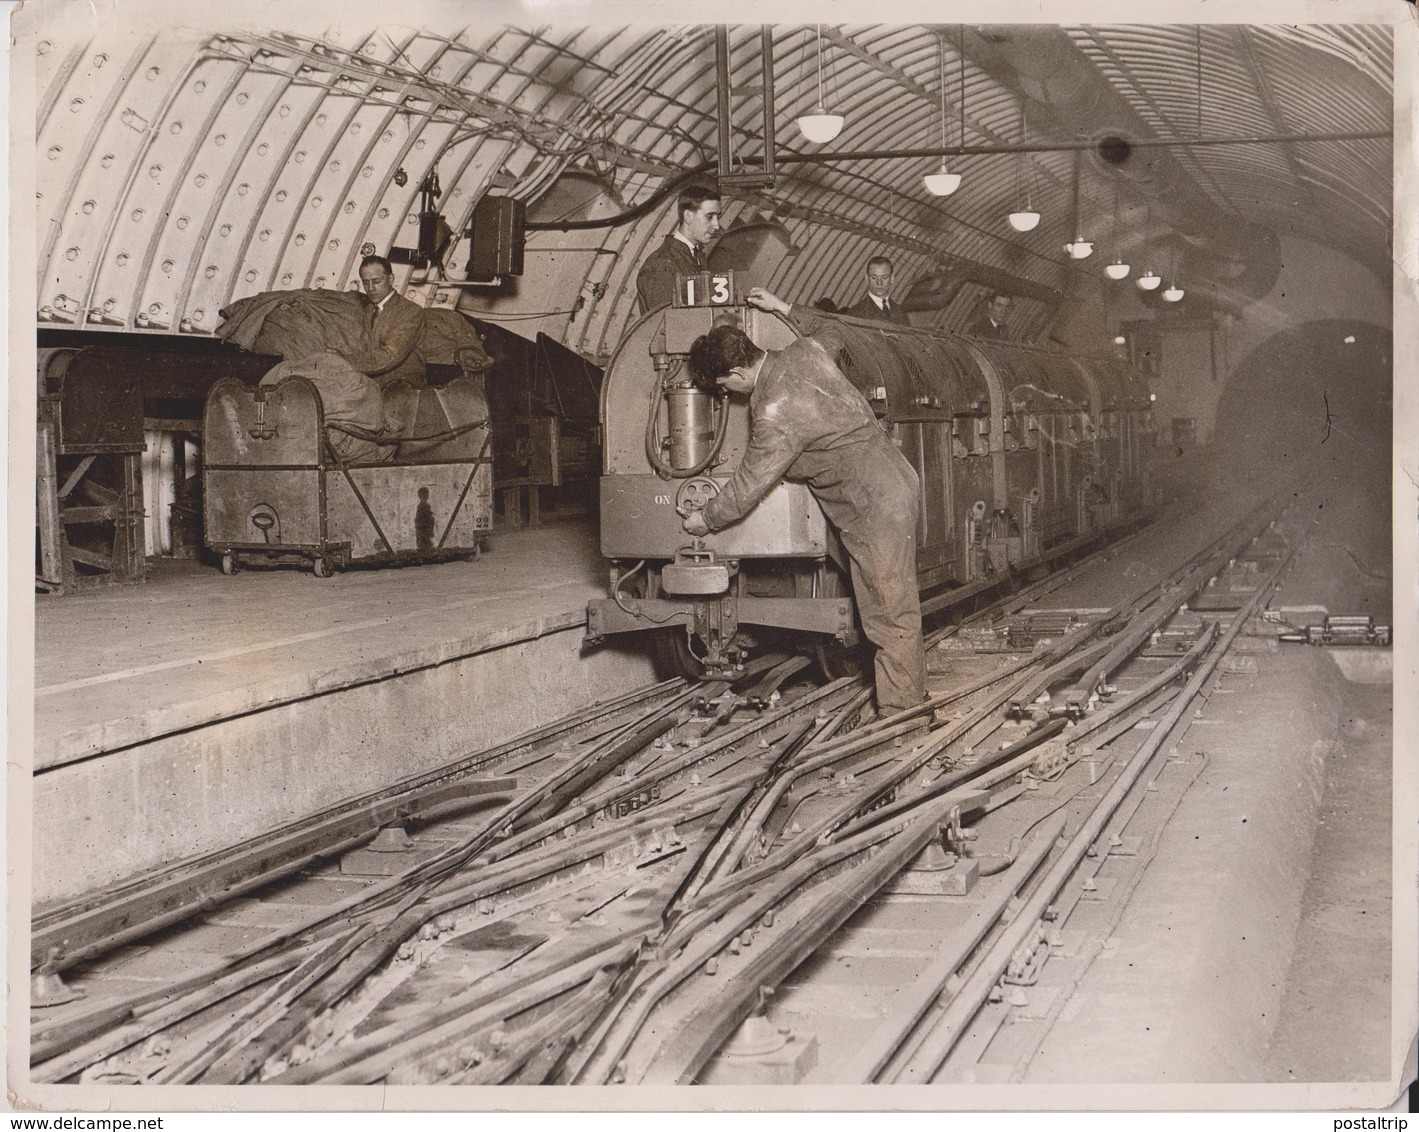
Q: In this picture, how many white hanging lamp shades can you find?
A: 7